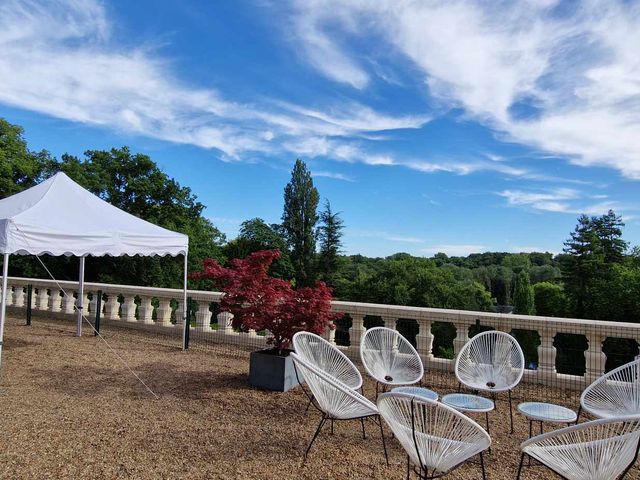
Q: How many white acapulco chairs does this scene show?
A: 7